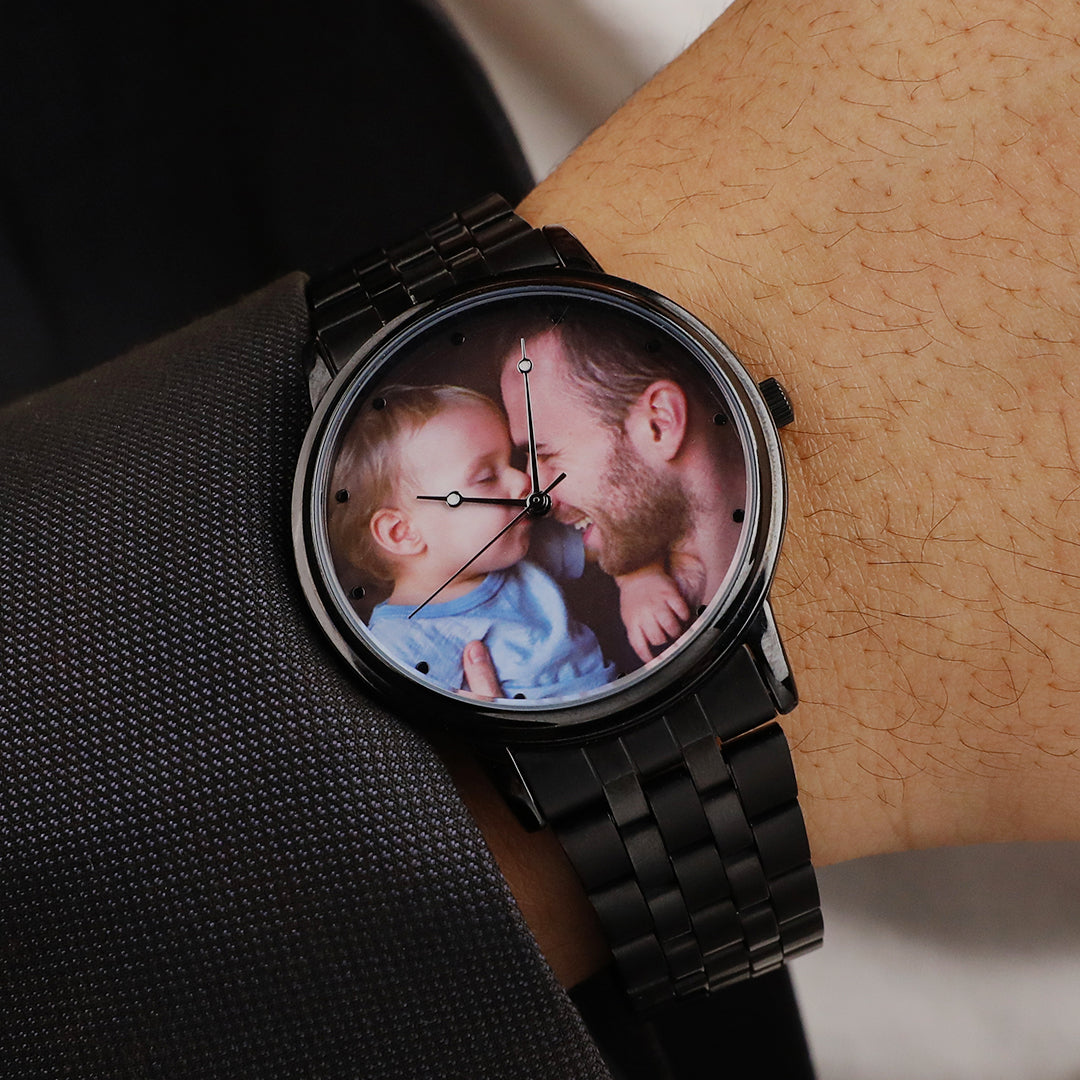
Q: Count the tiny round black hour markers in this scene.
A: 12